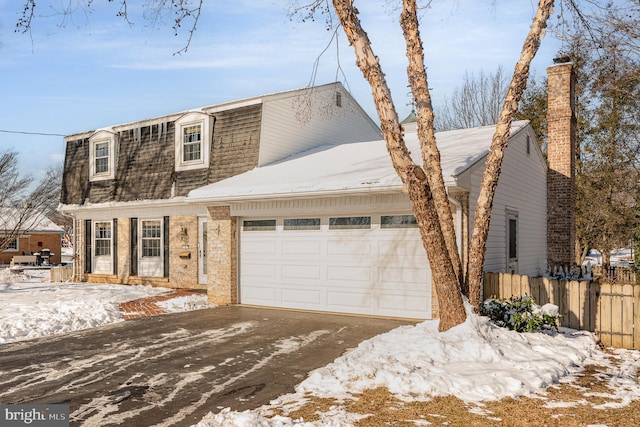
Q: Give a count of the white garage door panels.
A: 12